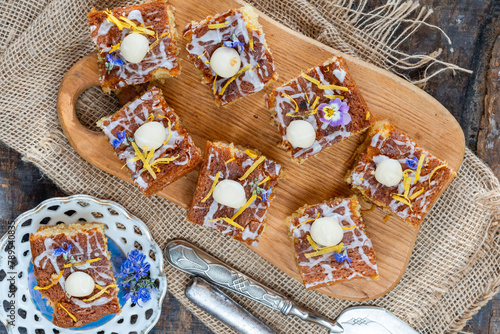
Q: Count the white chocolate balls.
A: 8